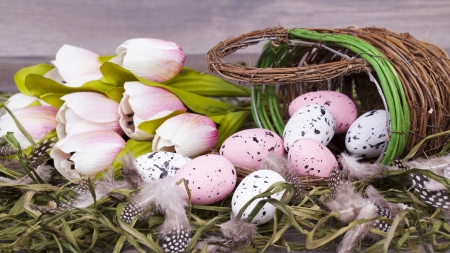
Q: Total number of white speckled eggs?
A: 4